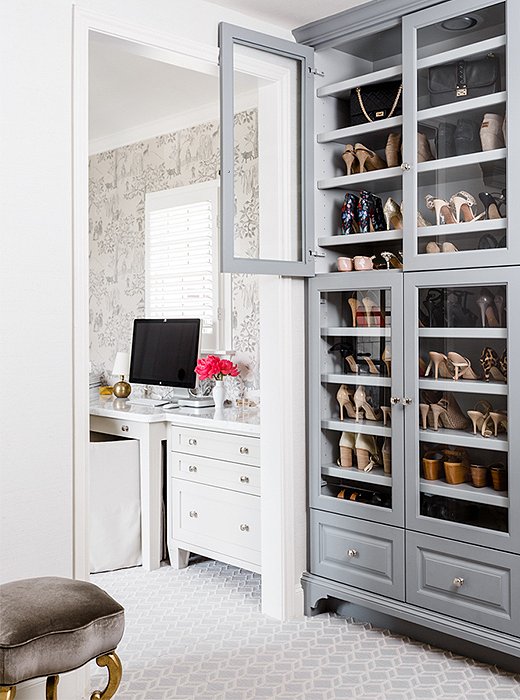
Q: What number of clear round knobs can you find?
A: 12